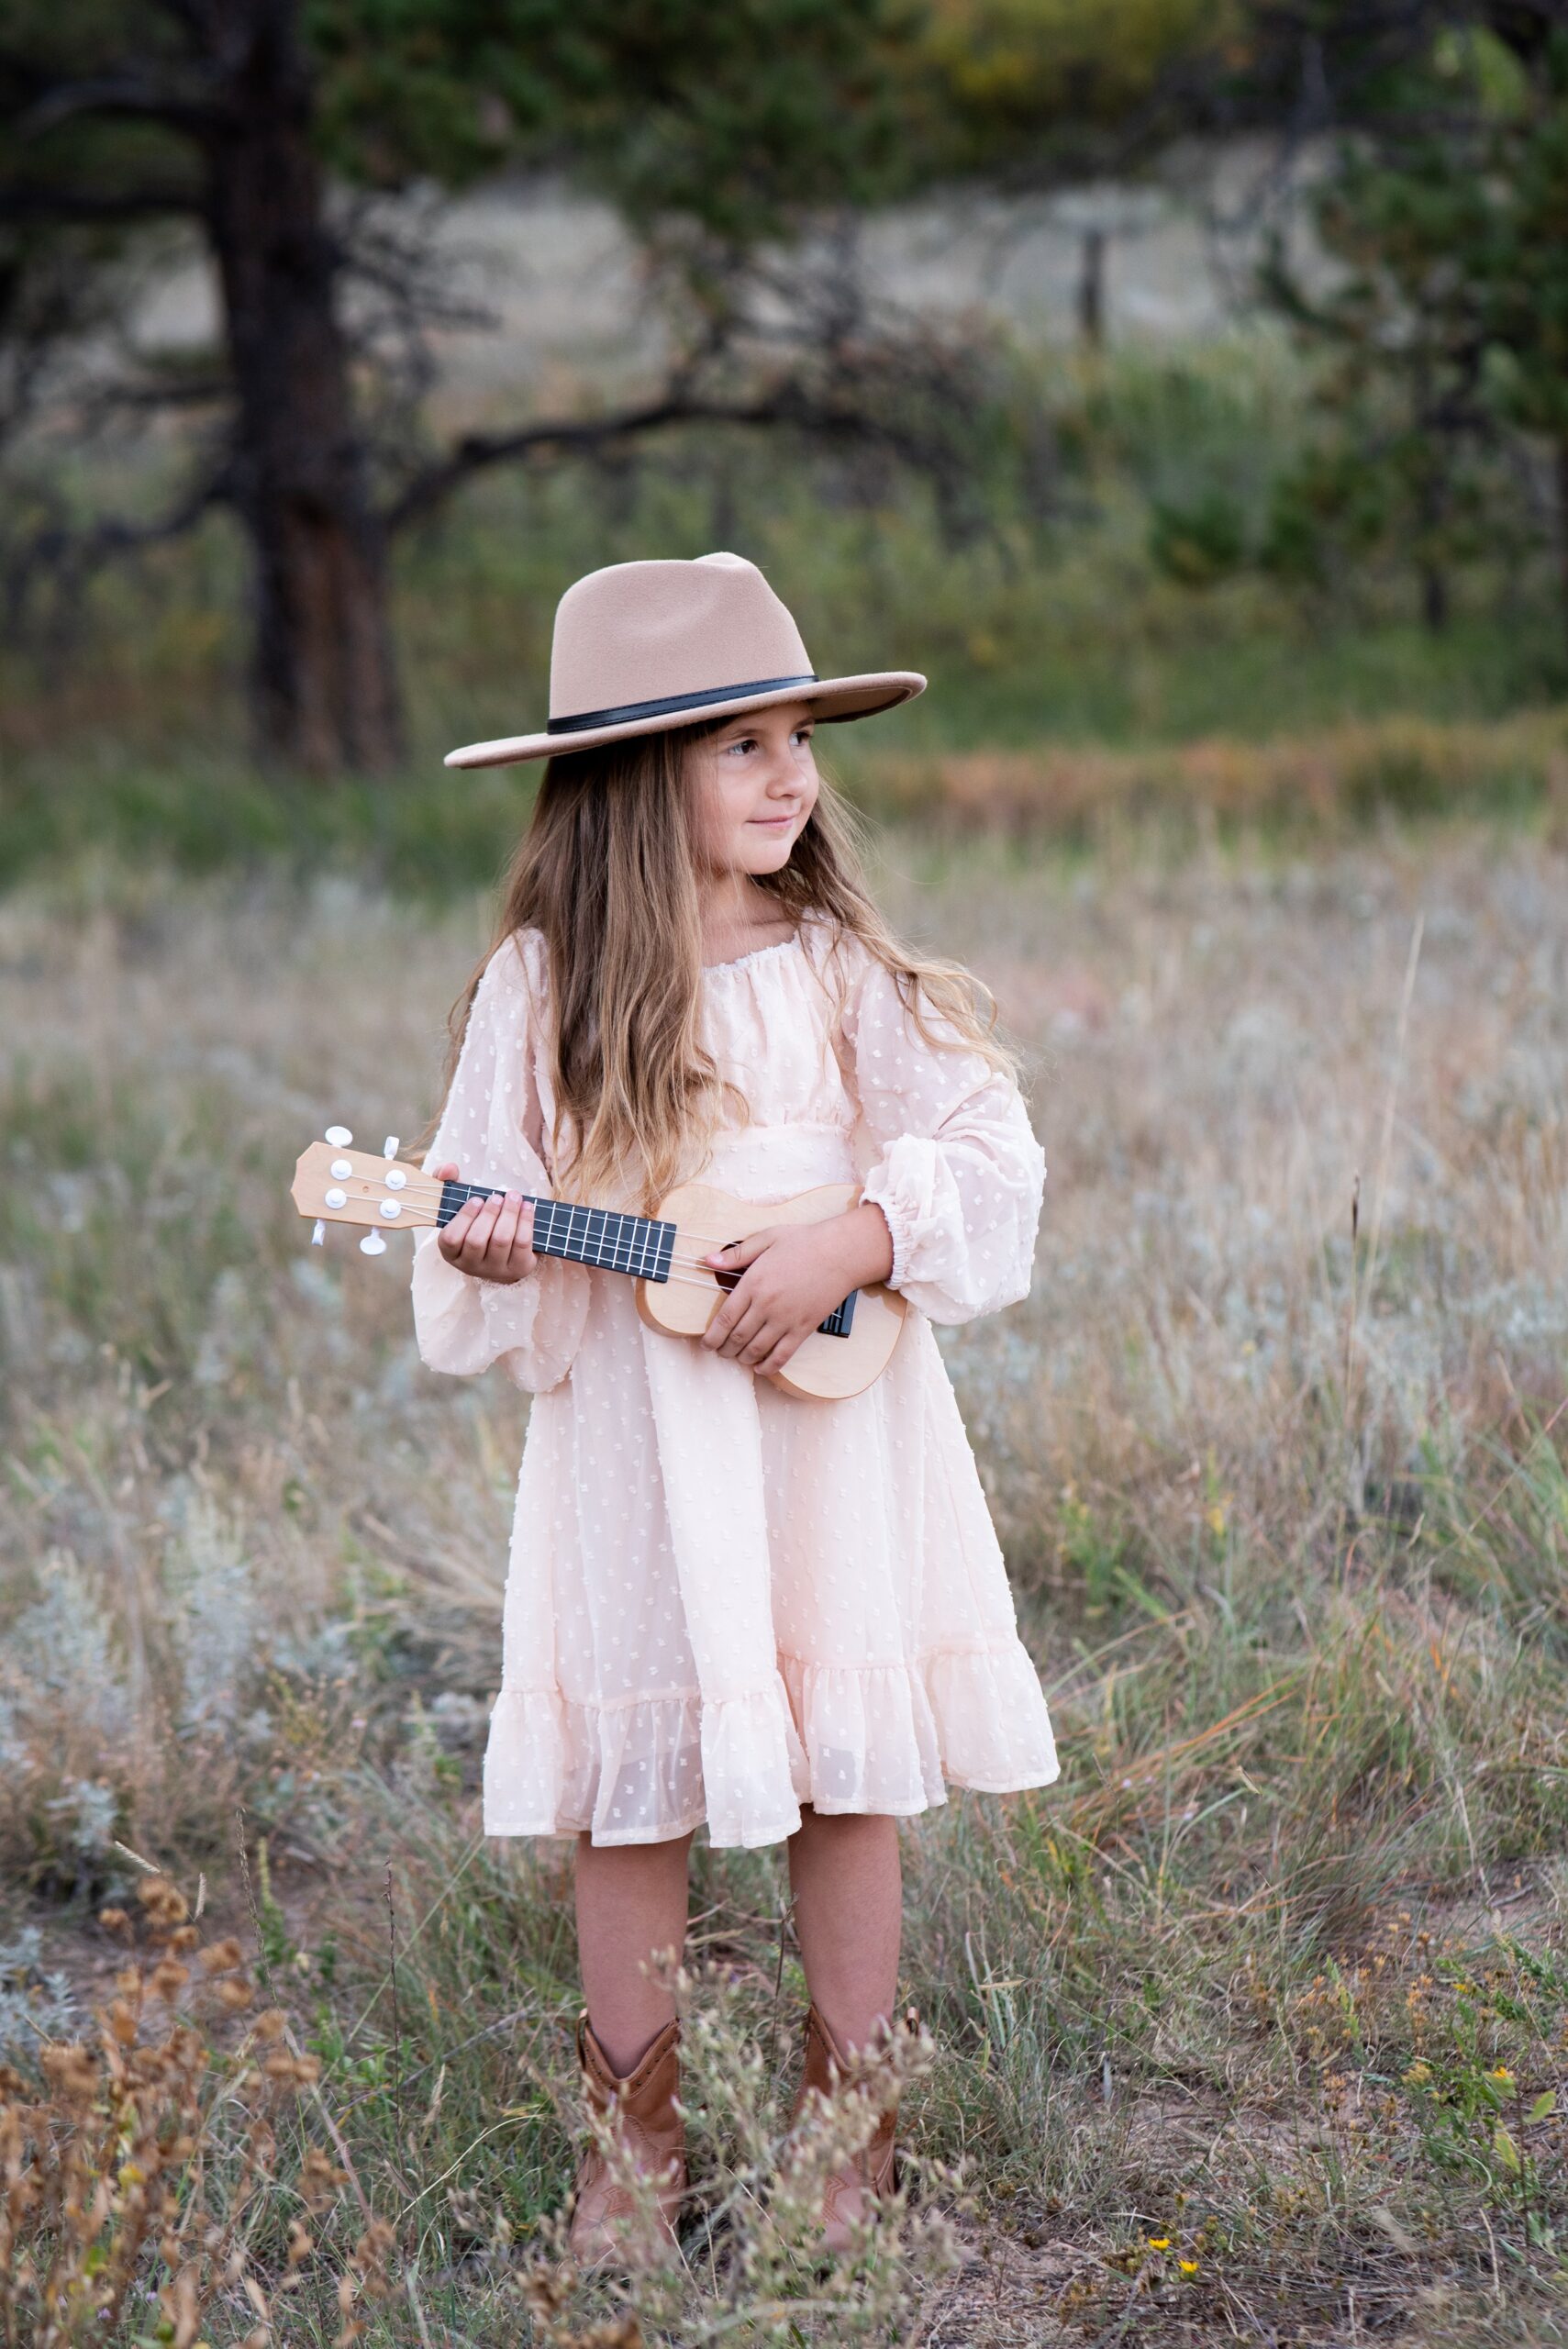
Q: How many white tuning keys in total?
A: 4